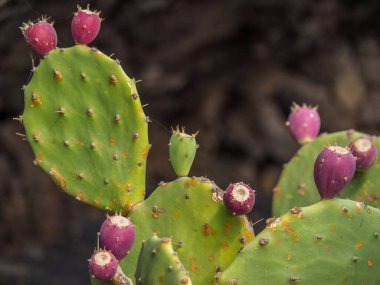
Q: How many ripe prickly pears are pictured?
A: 8